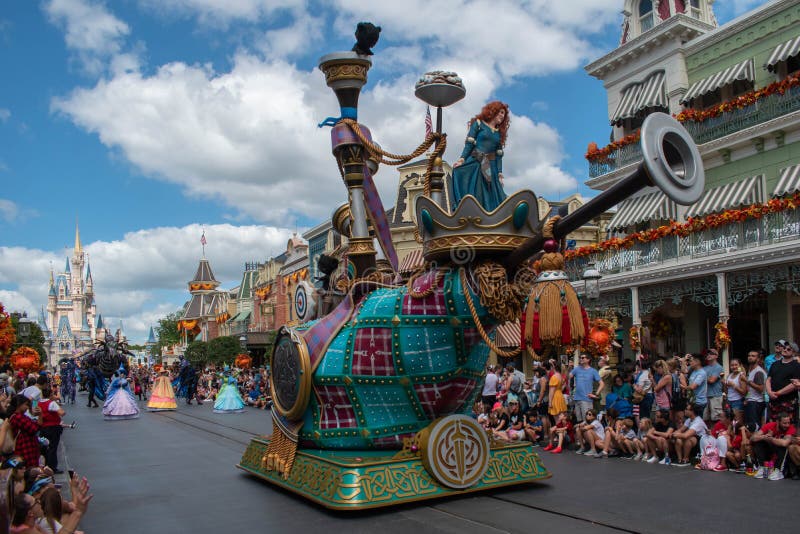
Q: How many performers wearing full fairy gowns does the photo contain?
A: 3